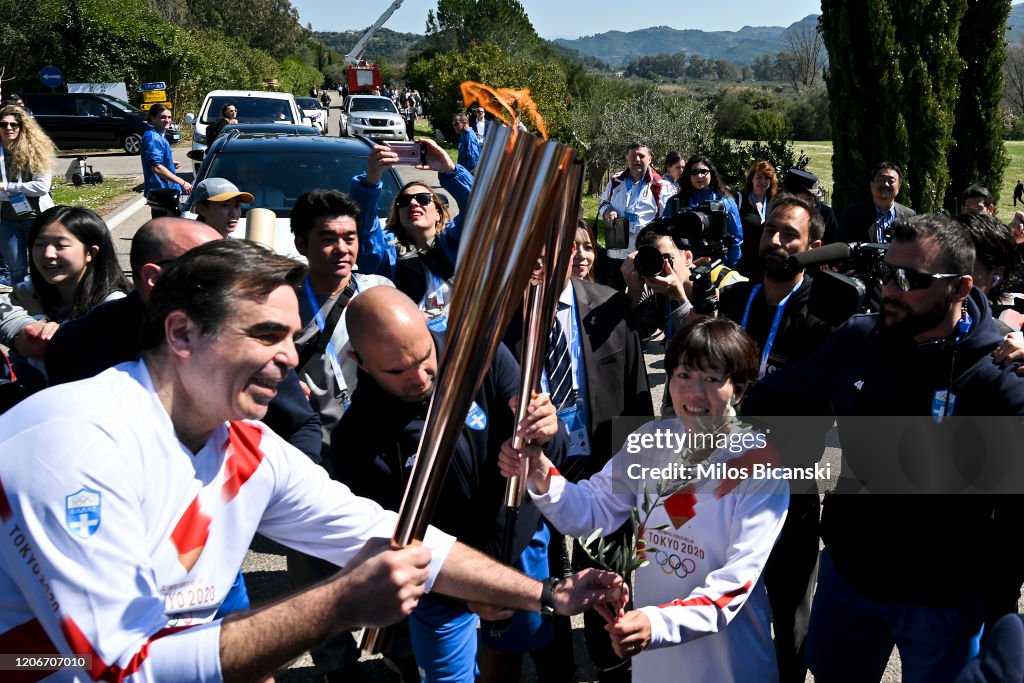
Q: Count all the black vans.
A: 1